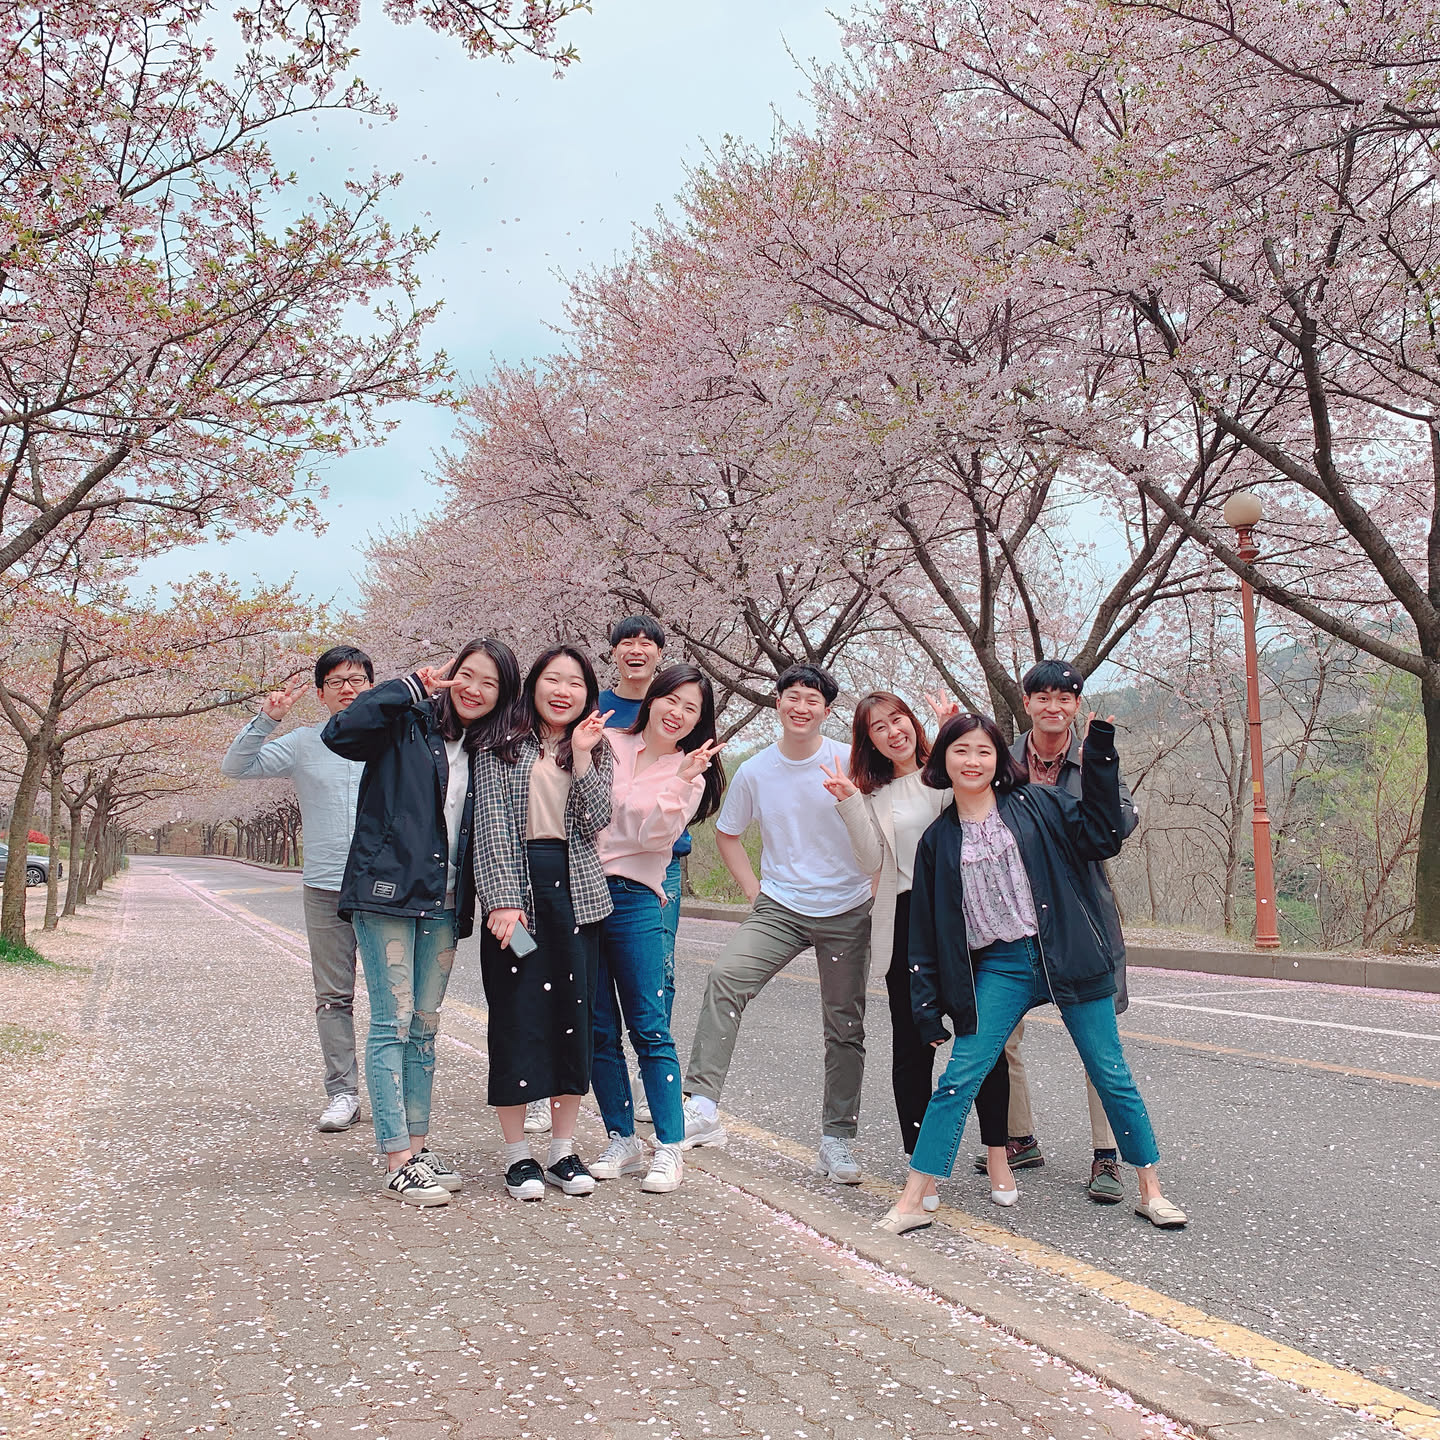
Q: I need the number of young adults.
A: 9